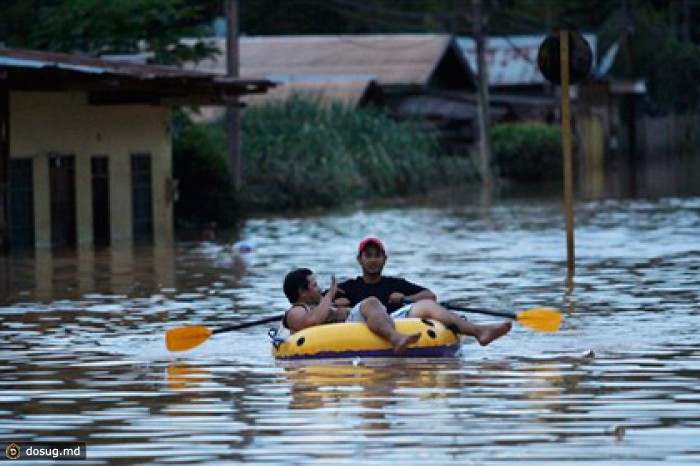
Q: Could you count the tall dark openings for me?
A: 4